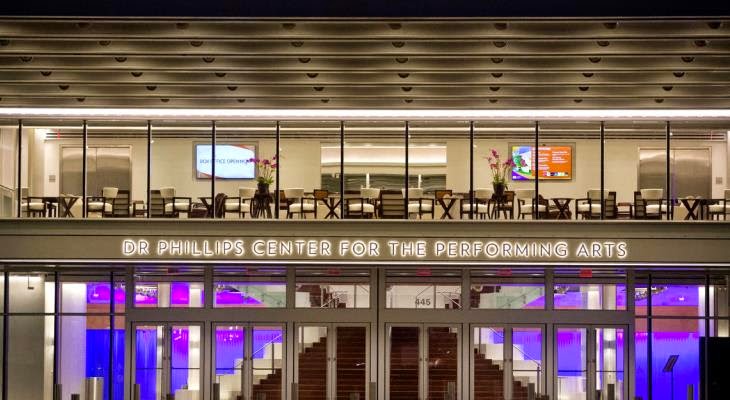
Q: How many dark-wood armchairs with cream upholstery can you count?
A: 12